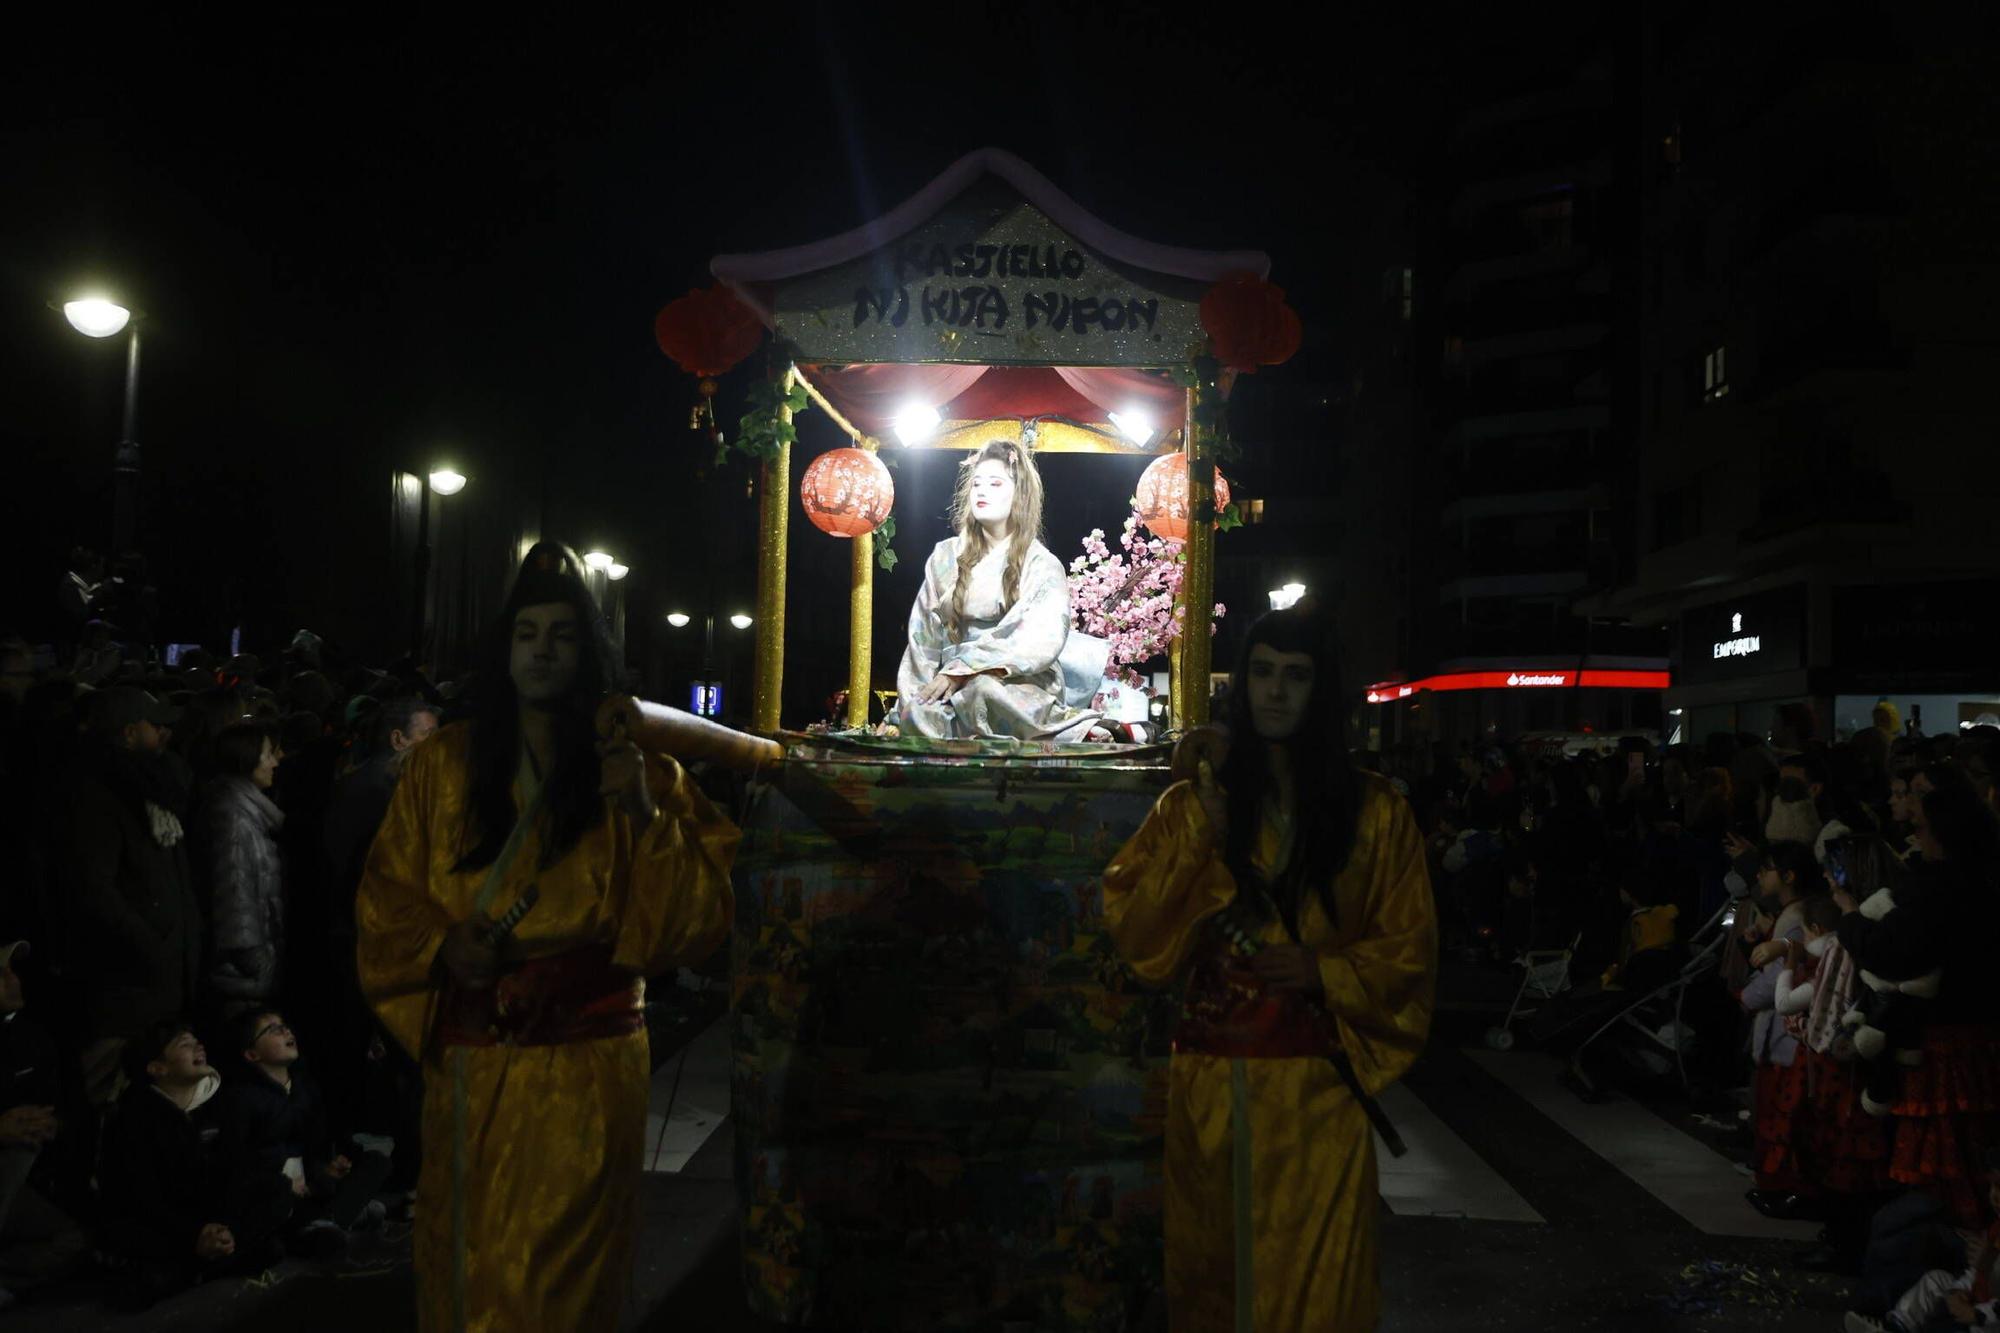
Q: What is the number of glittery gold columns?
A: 4